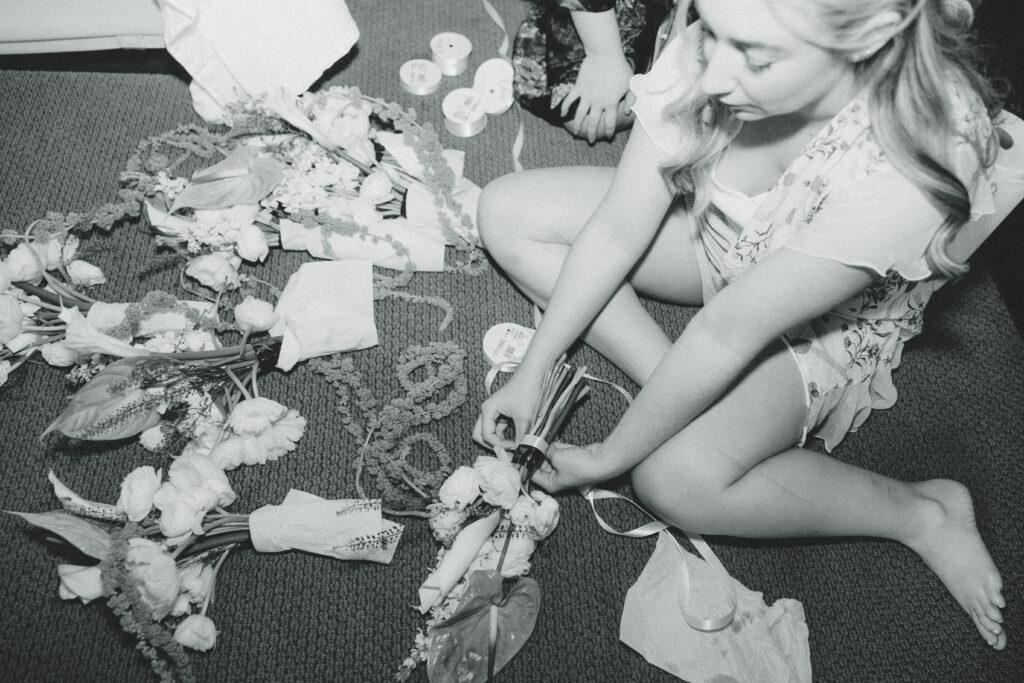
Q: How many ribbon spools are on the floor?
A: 5